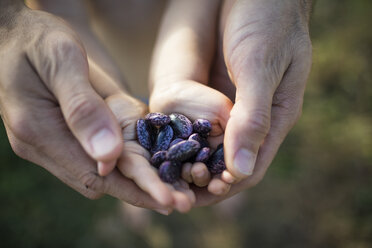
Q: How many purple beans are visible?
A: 12